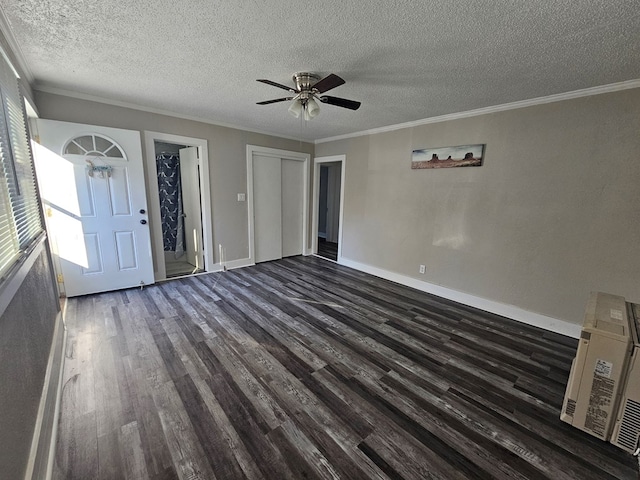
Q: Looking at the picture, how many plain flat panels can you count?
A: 2